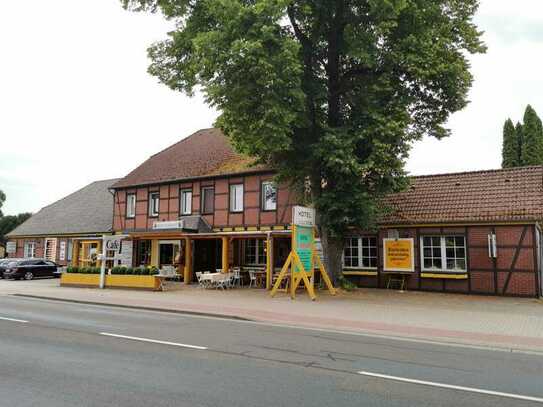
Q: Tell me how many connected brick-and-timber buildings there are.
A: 3